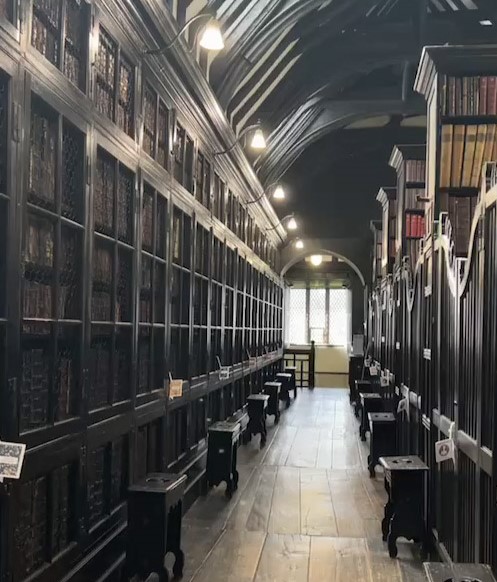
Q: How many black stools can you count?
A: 11